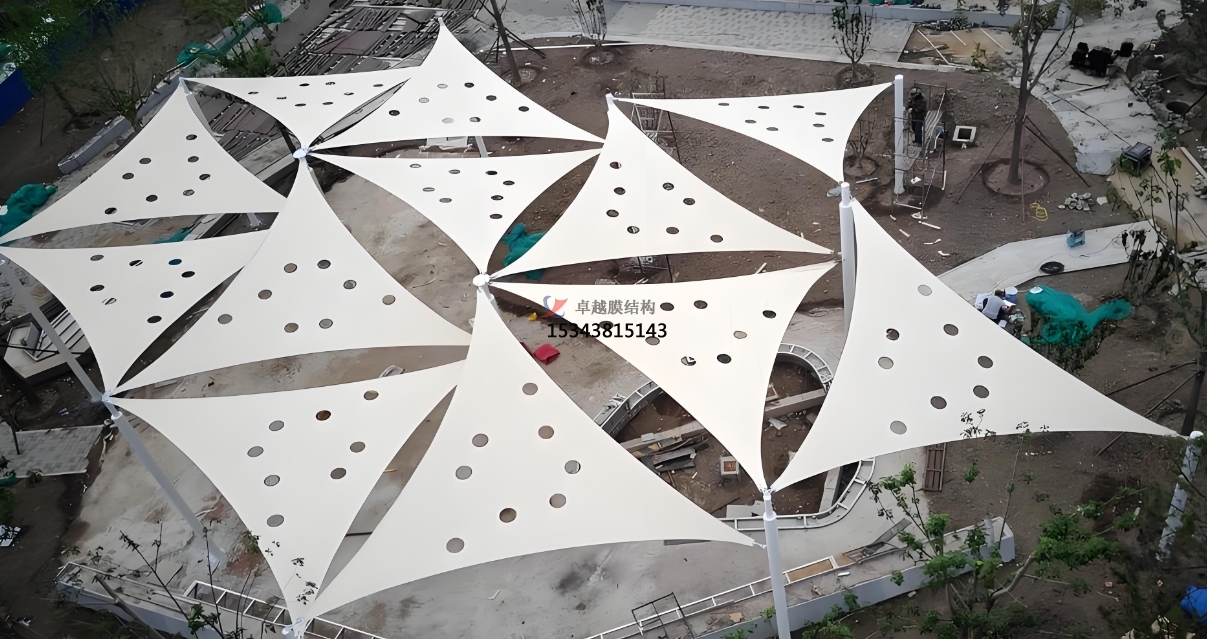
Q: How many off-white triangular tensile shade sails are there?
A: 12